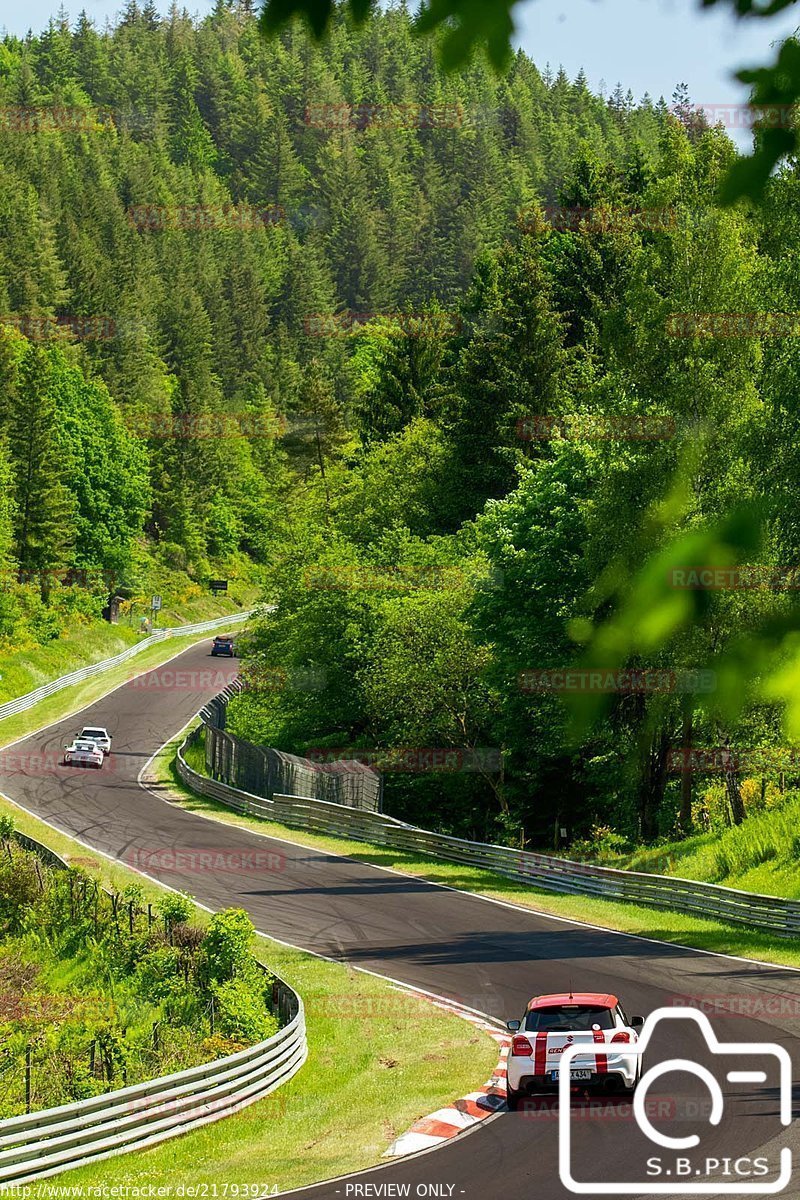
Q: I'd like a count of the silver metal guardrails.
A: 3